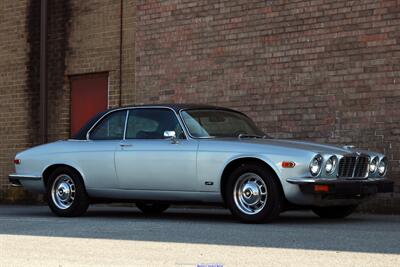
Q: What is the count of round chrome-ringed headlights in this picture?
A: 4